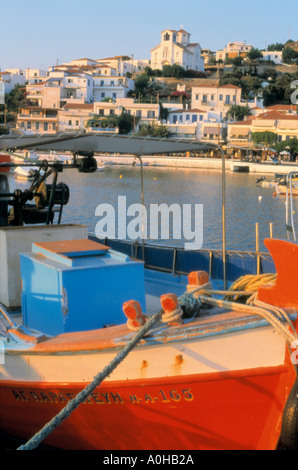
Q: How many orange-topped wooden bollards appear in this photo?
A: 3